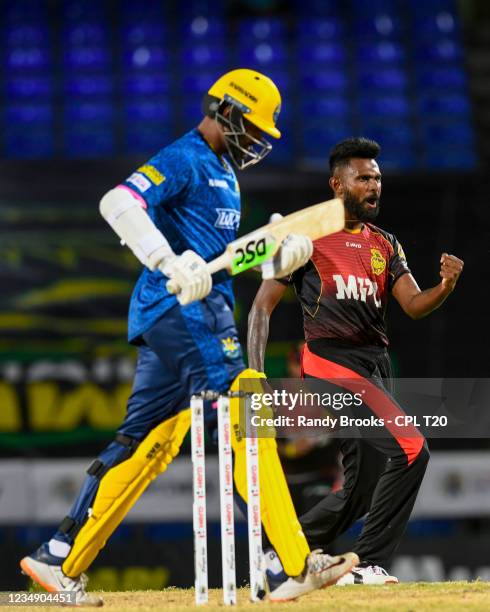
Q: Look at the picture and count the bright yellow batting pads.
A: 2